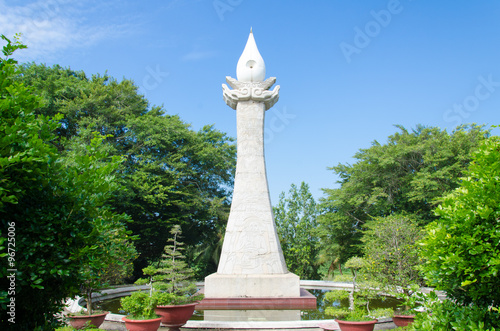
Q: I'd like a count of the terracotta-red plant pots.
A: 5